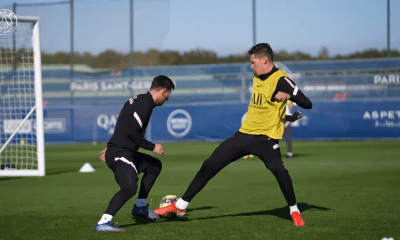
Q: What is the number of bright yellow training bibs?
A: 1